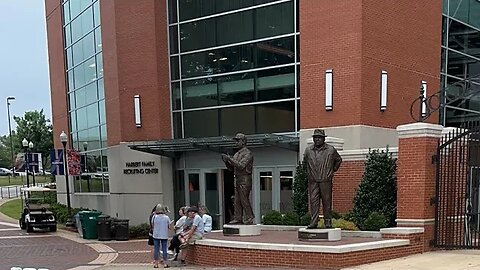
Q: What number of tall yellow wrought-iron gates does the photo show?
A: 0